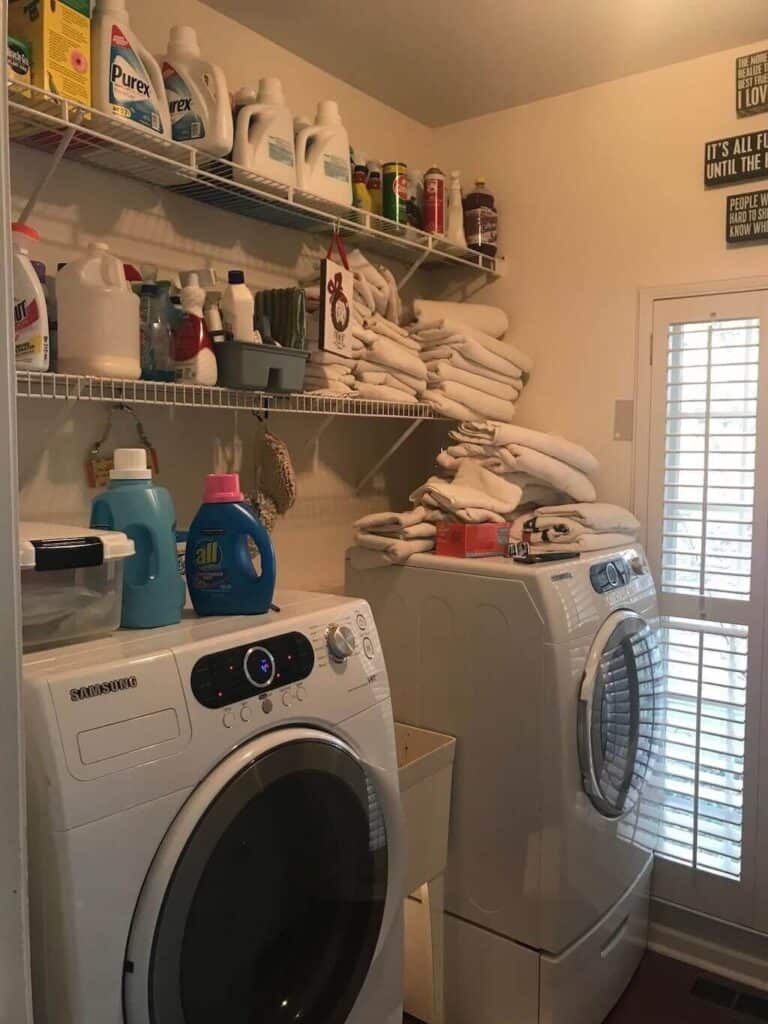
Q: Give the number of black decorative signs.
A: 3